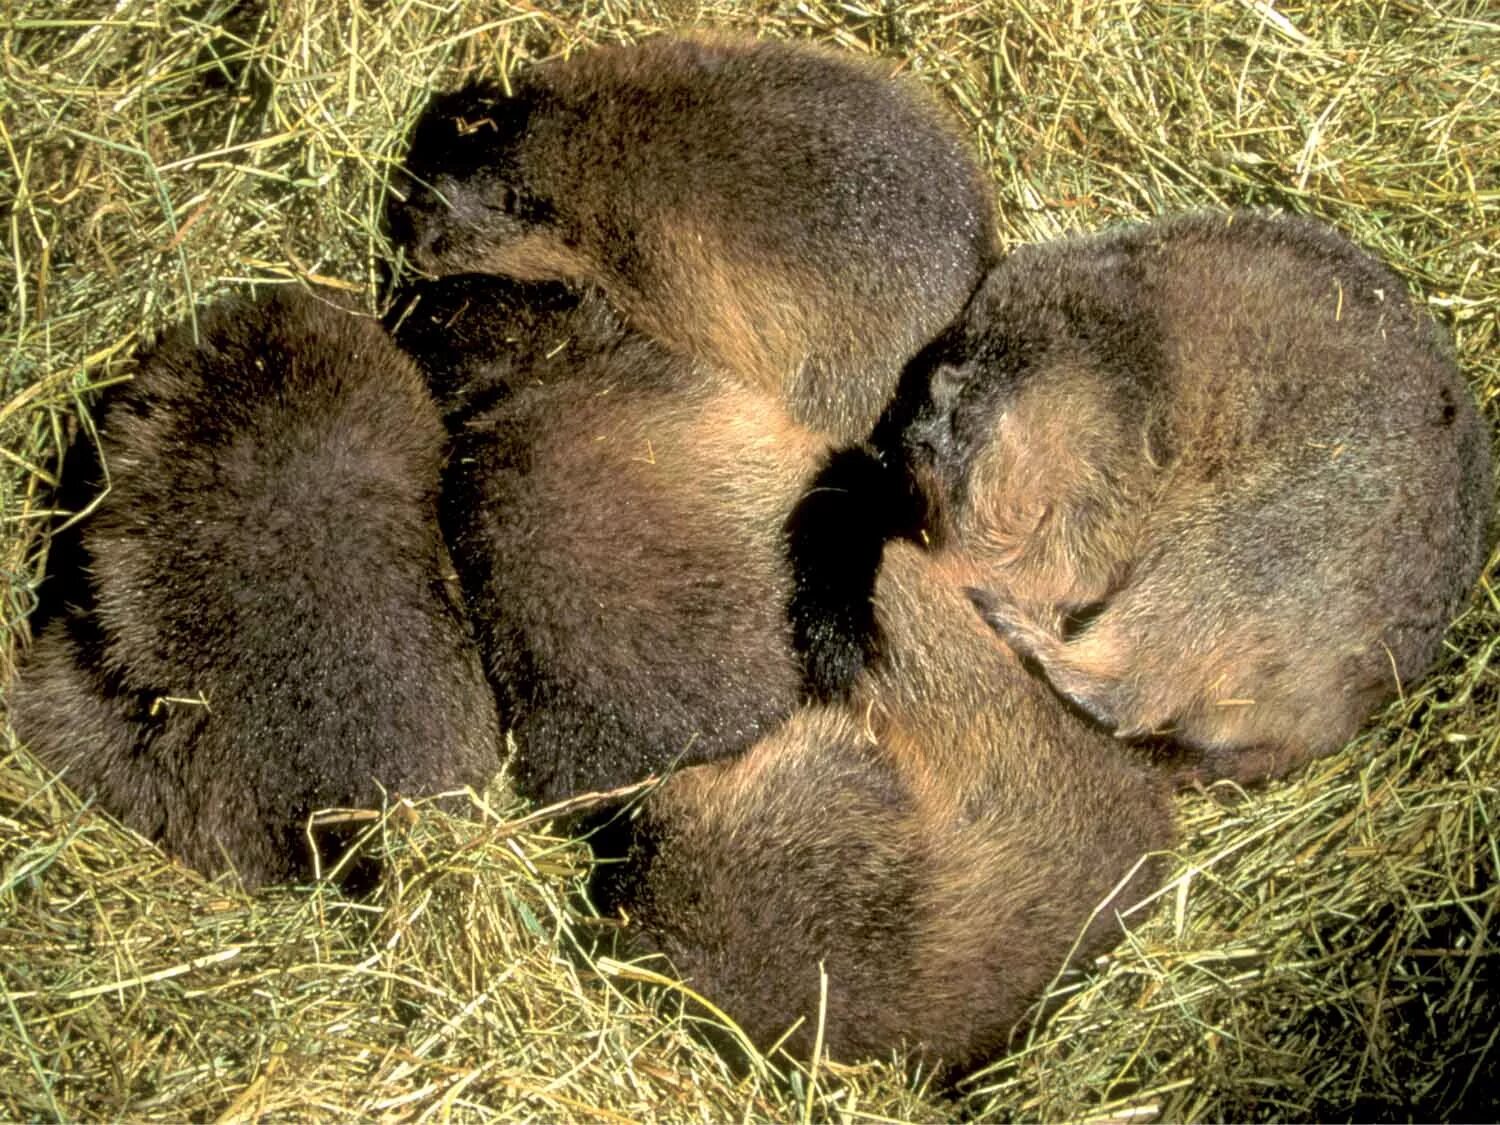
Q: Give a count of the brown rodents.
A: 5